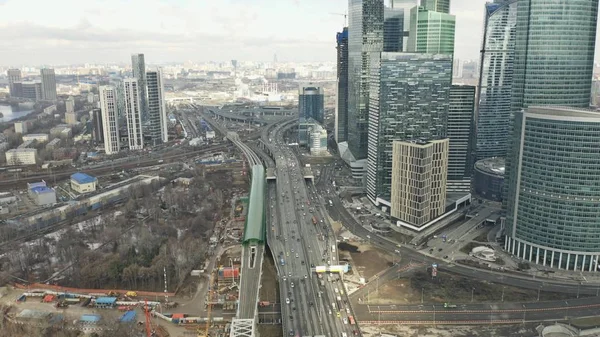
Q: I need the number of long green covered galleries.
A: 1